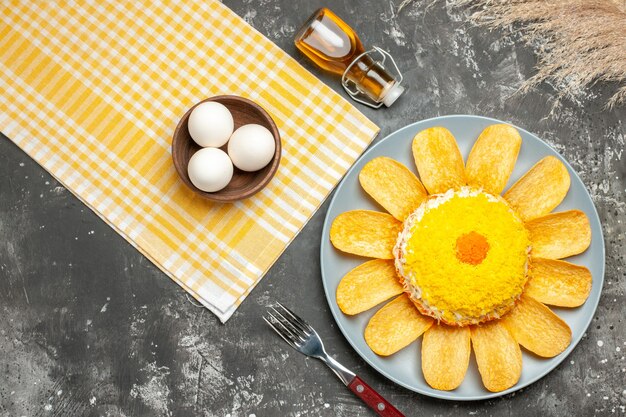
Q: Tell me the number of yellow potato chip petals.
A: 12